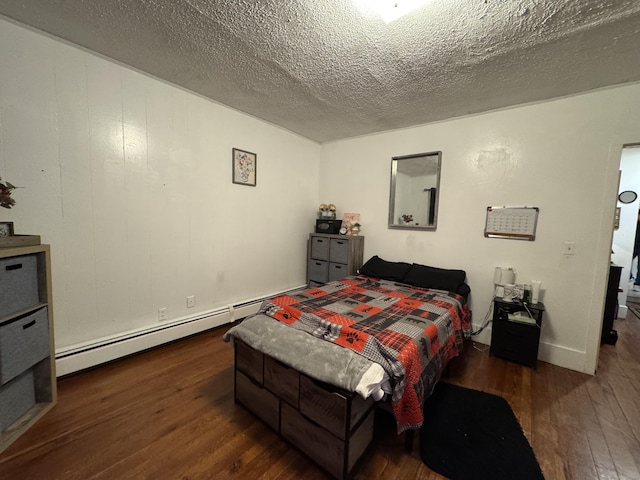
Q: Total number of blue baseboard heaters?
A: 0